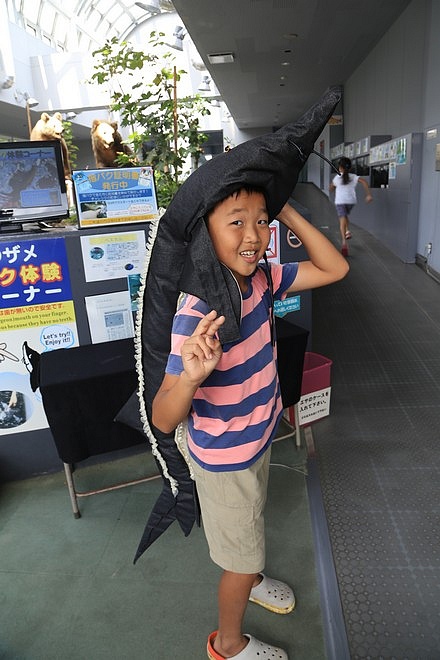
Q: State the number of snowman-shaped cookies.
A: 0